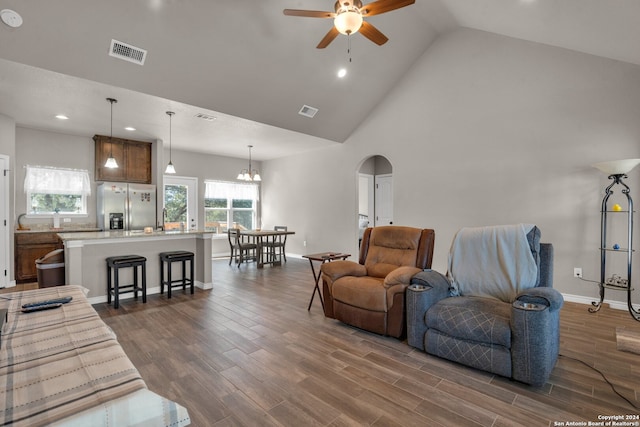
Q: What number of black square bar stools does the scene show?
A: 2